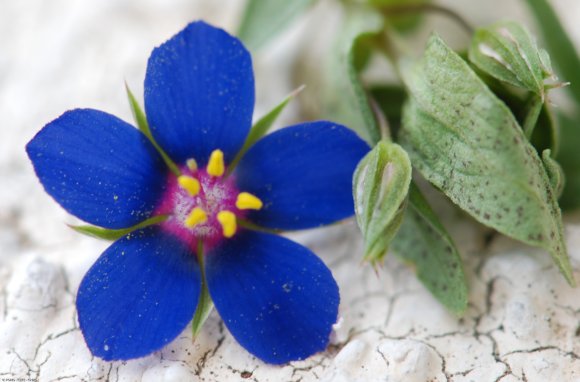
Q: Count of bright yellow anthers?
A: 5